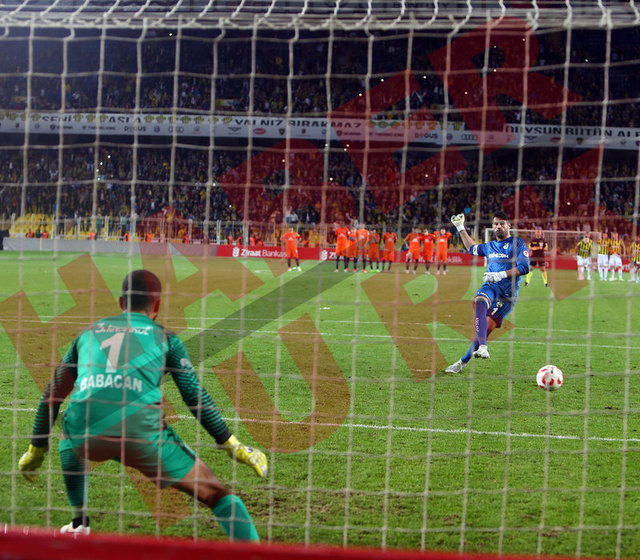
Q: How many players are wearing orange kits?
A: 9